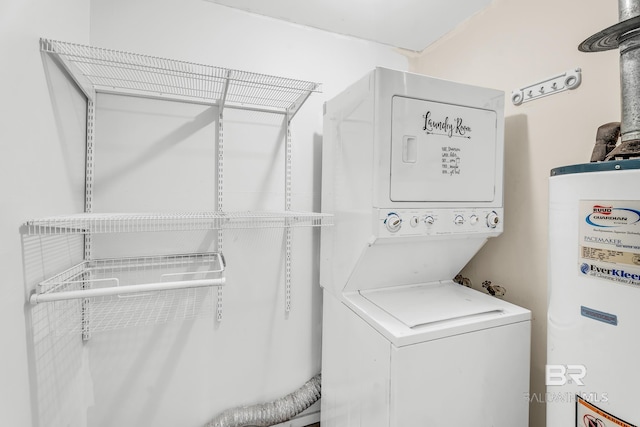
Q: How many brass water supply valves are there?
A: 2